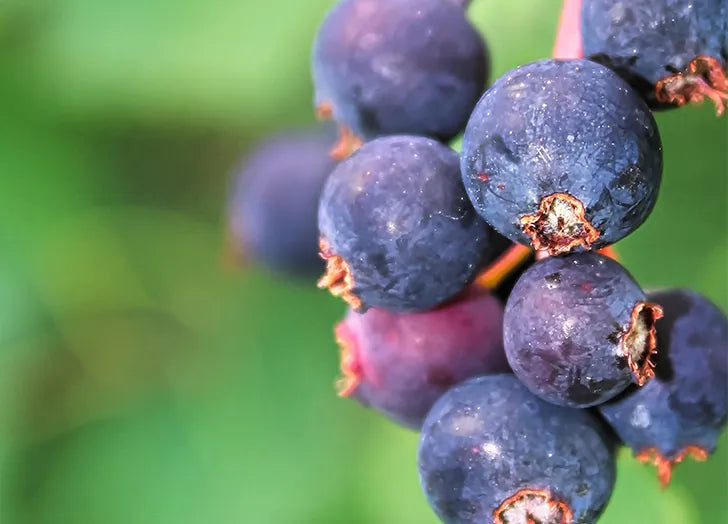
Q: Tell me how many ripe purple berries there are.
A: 8